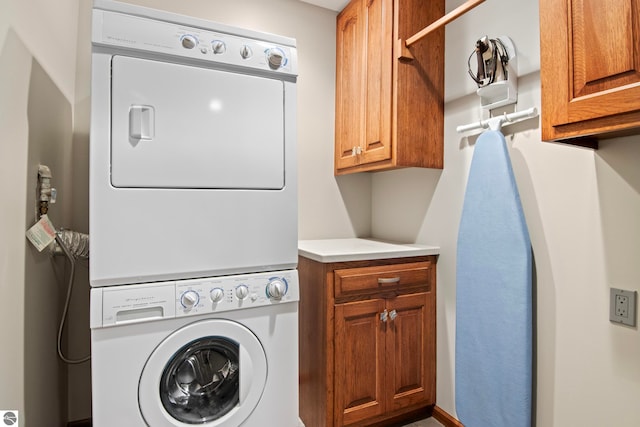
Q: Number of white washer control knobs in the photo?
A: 4